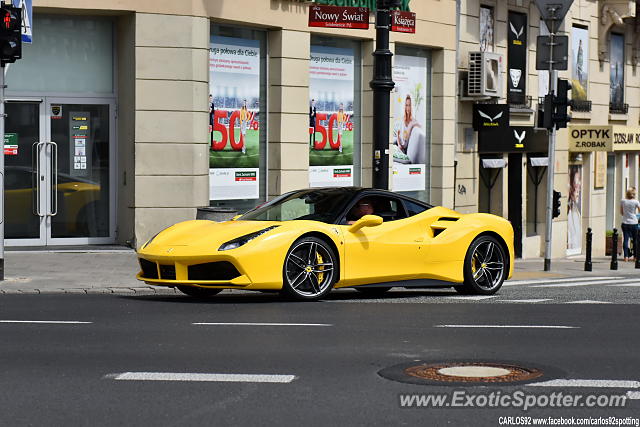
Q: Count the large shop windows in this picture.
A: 3